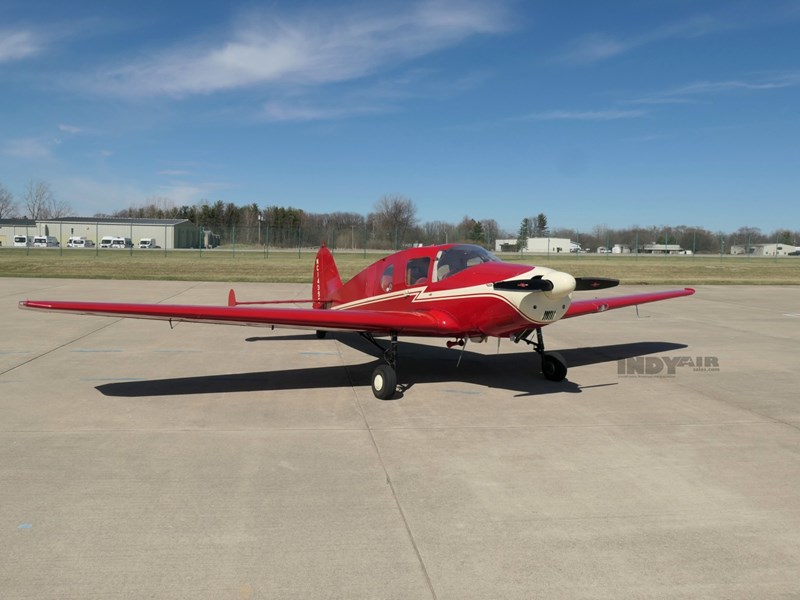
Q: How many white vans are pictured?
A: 7